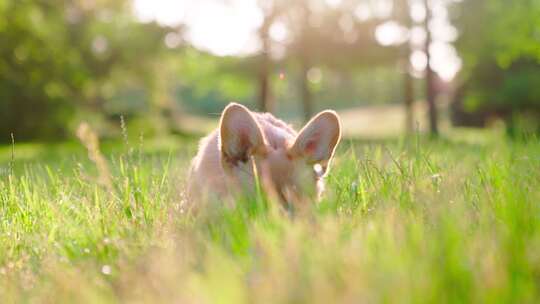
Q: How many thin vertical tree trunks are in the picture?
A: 4